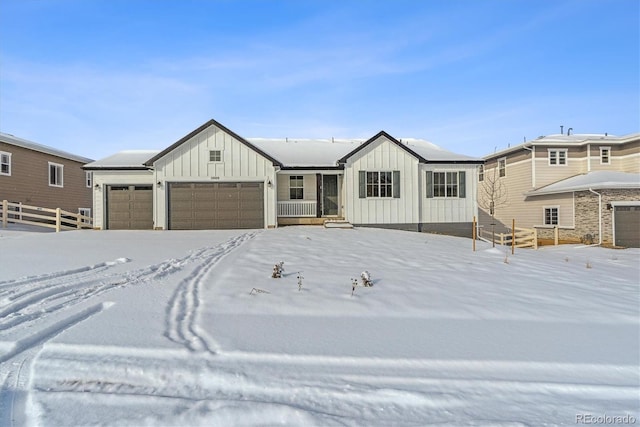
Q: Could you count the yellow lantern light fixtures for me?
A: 0